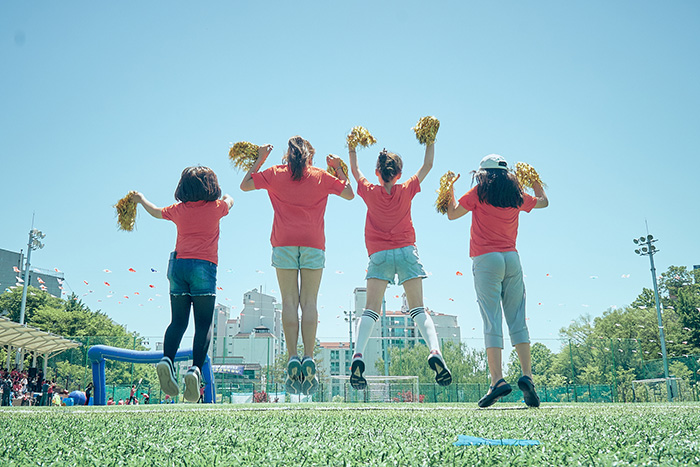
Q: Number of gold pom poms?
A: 7